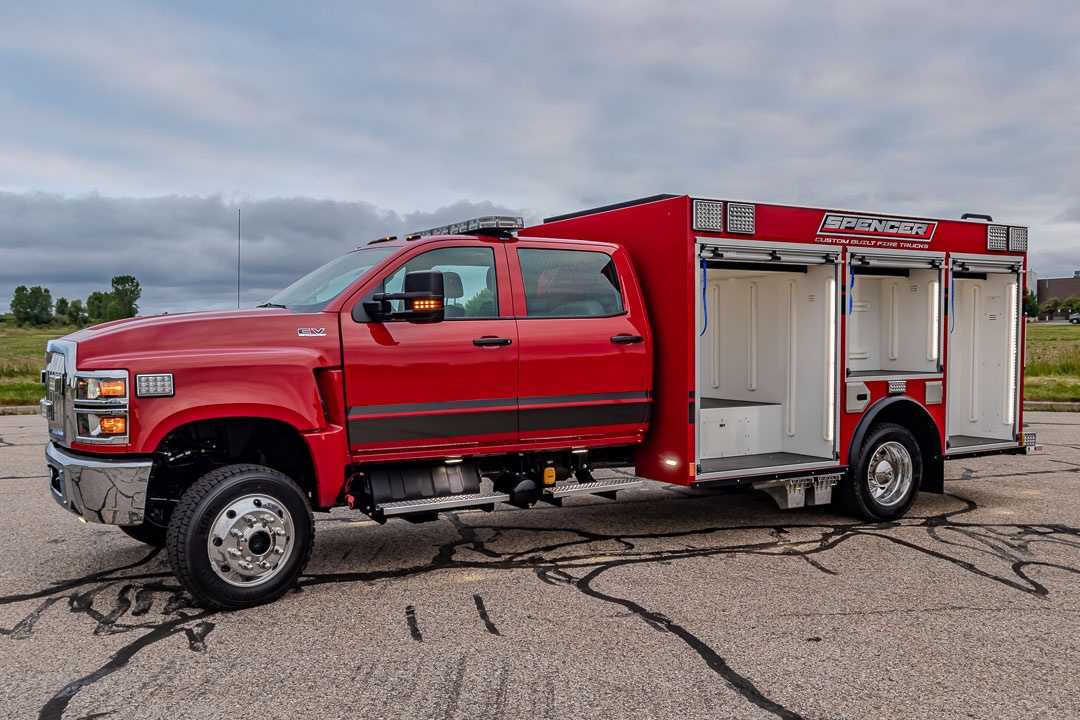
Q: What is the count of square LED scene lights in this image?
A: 4